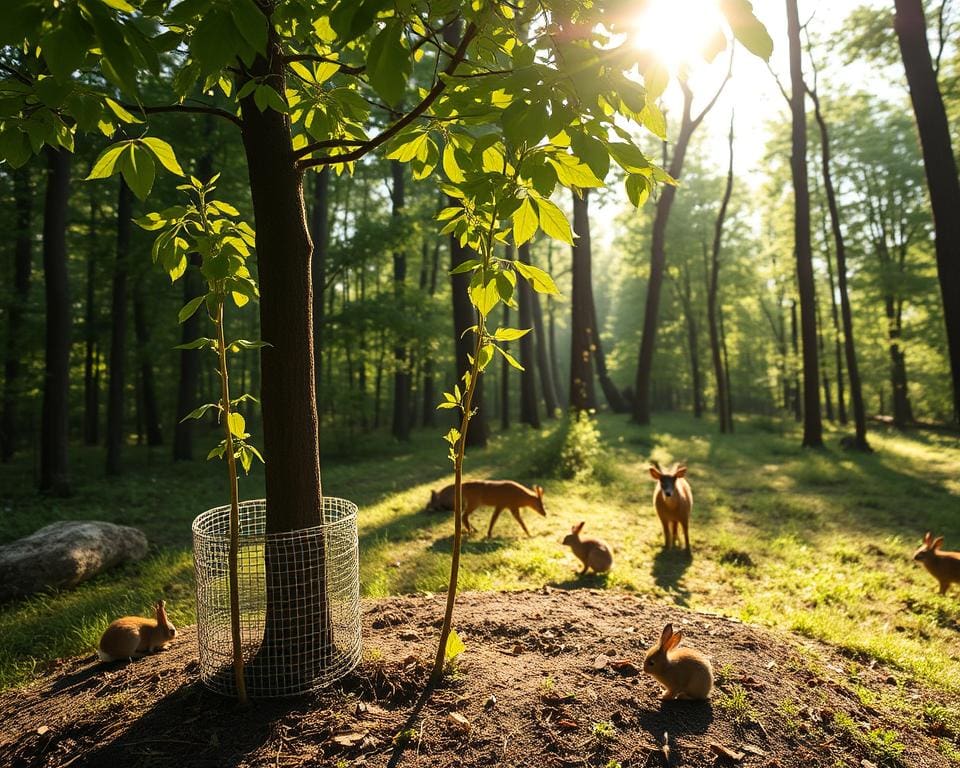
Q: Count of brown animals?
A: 6